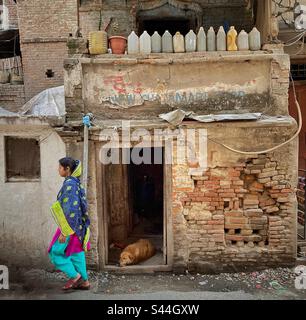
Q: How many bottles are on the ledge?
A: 12